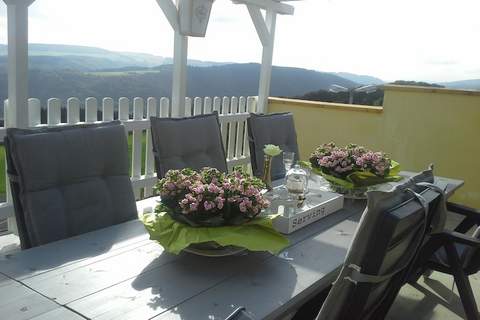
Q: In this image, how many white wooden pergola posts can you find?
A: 3